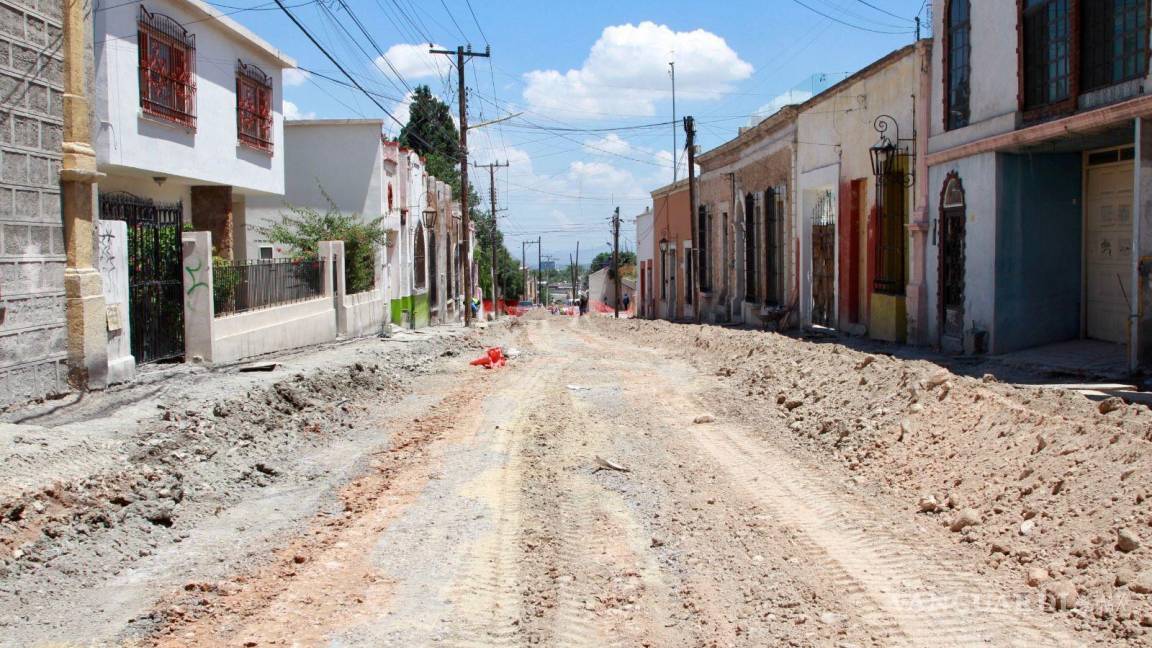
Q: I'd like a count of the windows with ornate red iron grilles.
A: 2